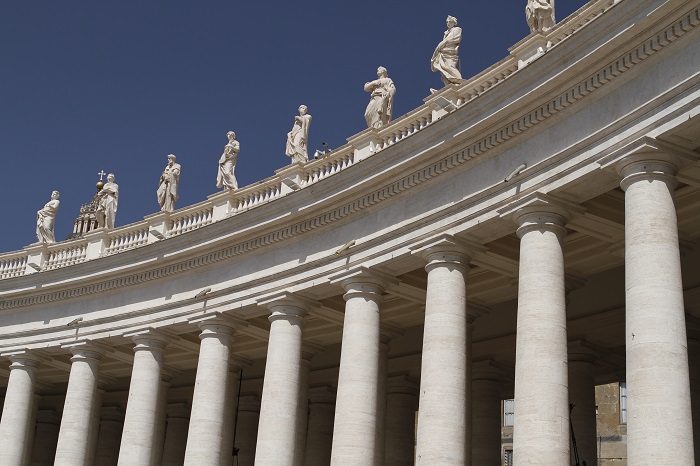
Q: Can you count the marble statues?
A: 8